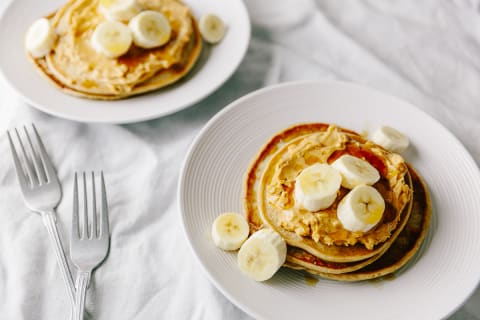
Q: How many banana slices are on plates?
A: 11